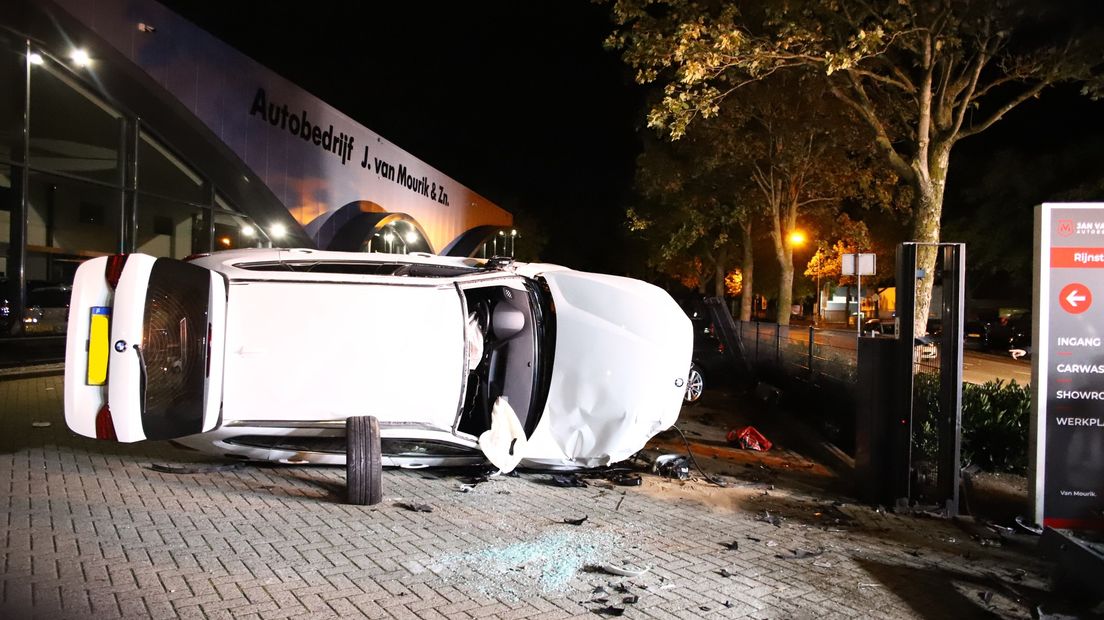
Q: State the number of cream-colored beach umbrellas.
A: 0